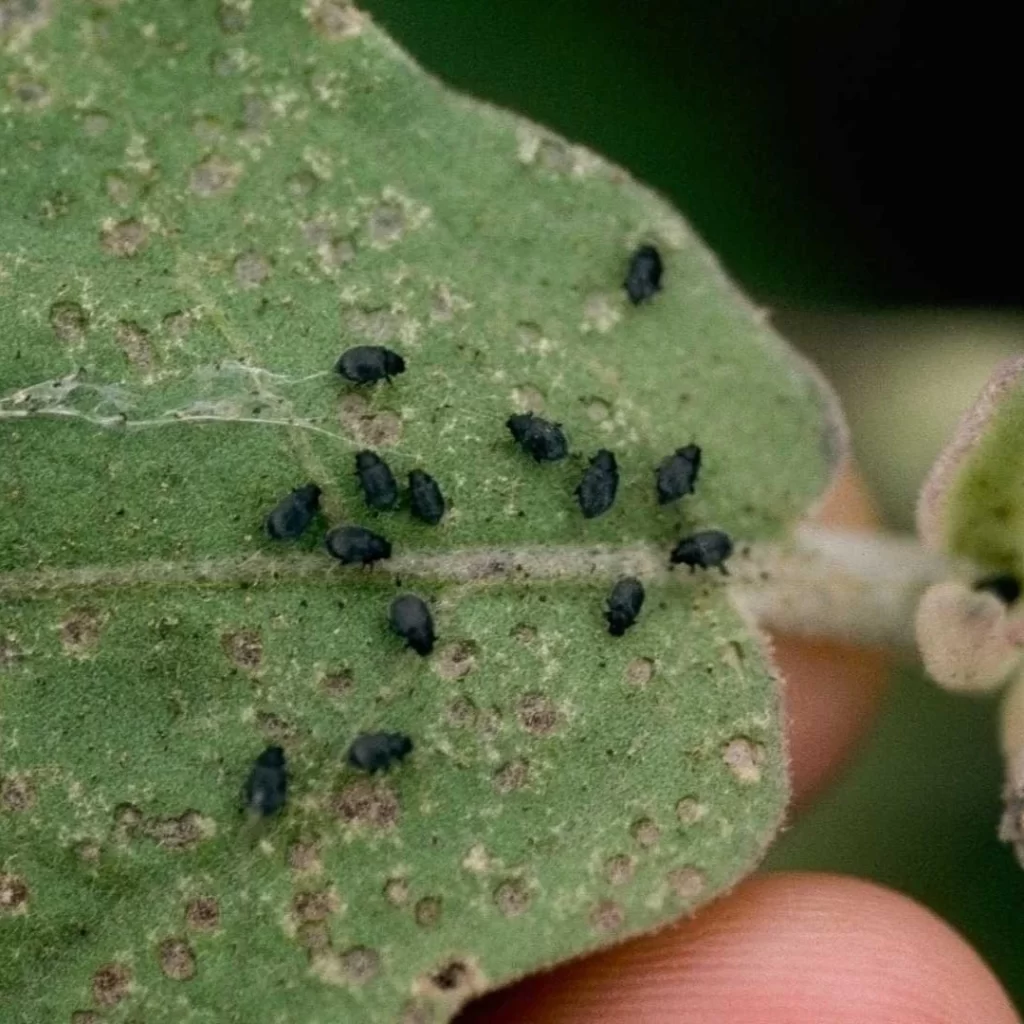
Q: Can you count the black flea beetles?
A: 14